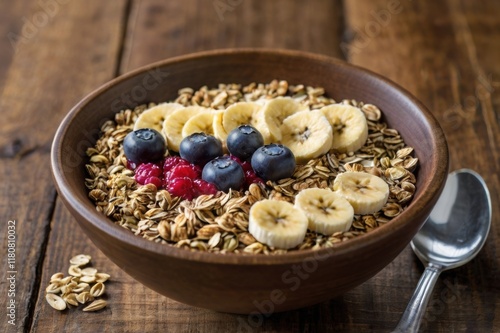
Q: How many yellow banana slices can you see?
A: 11